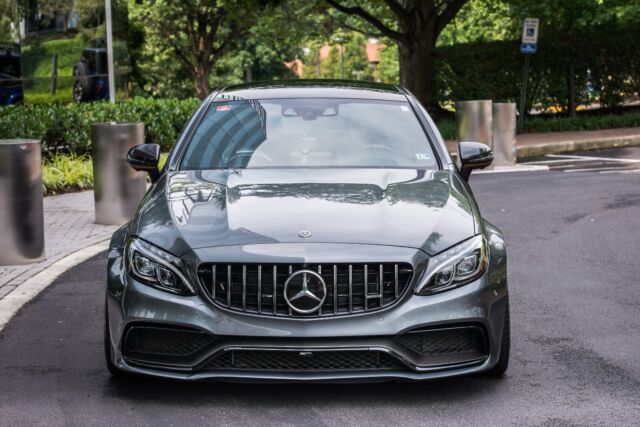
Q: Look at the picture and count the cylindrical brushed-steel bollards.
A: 4